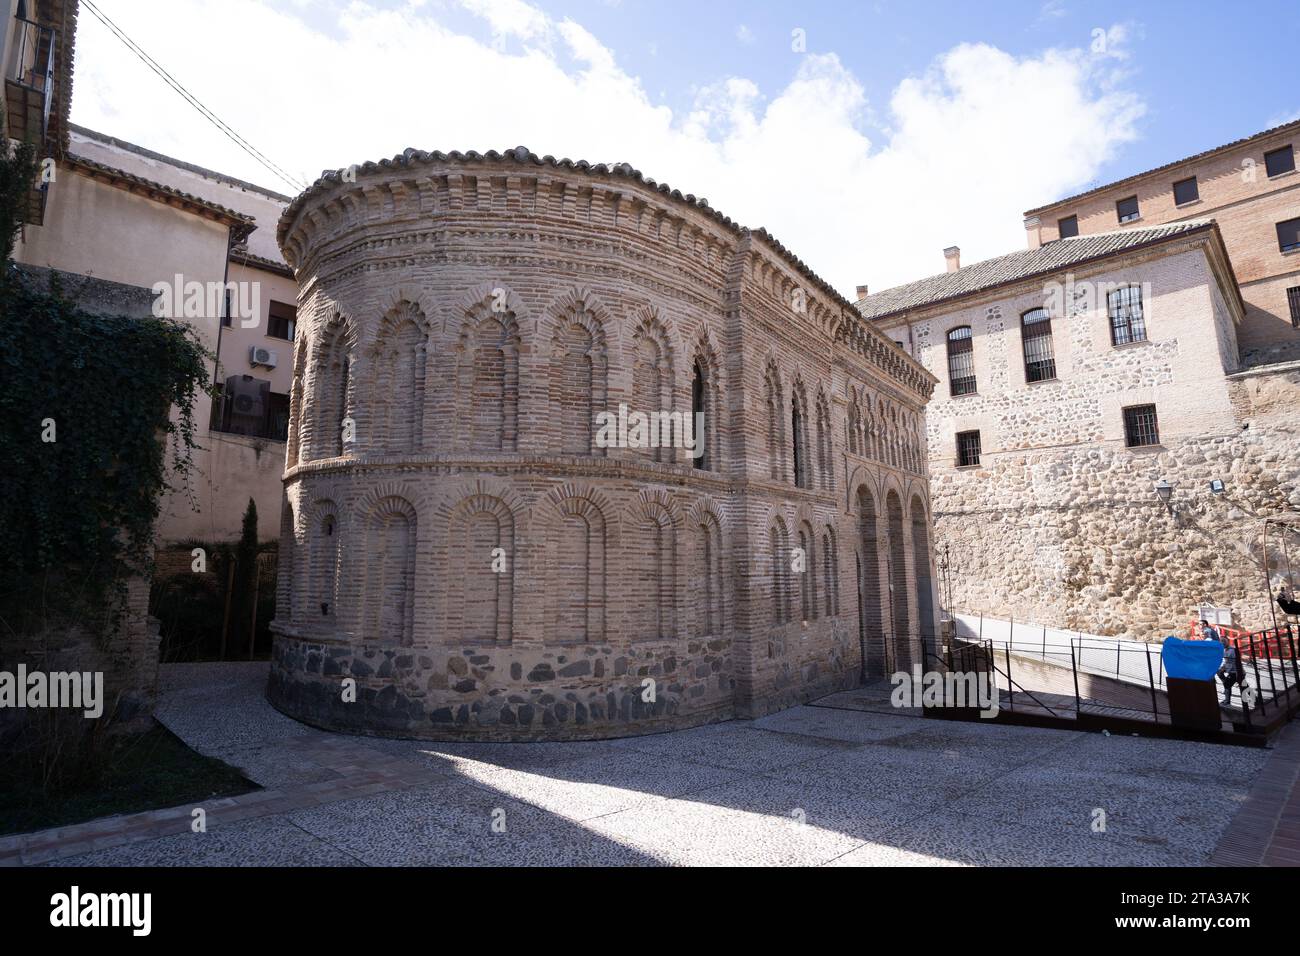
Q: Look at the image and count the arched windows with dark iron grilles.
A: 3